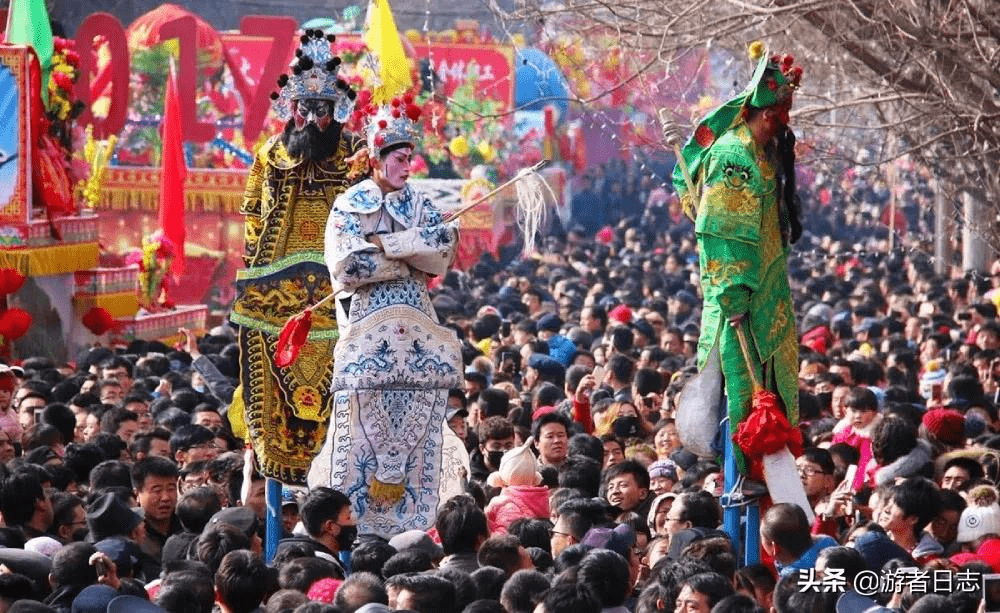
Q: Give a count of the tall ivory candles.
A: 0